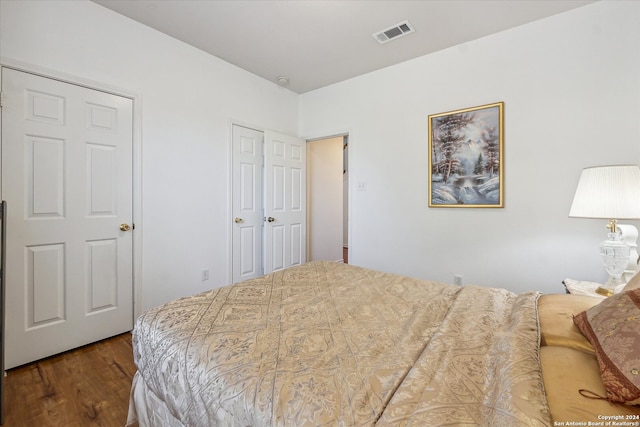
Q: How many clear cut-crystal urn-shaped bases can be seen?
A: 1